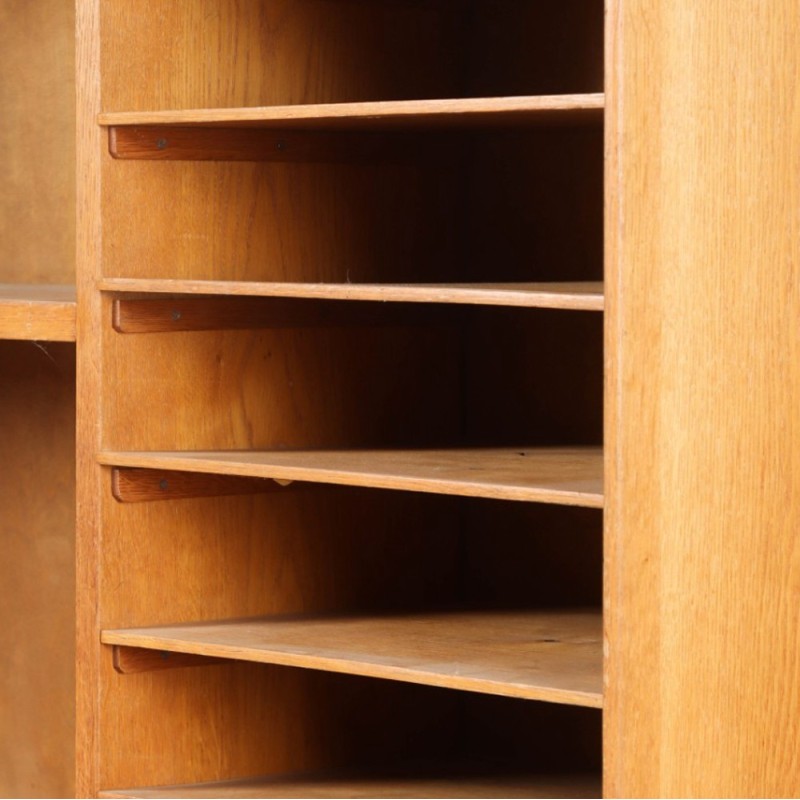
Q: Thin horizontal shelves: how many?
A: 5